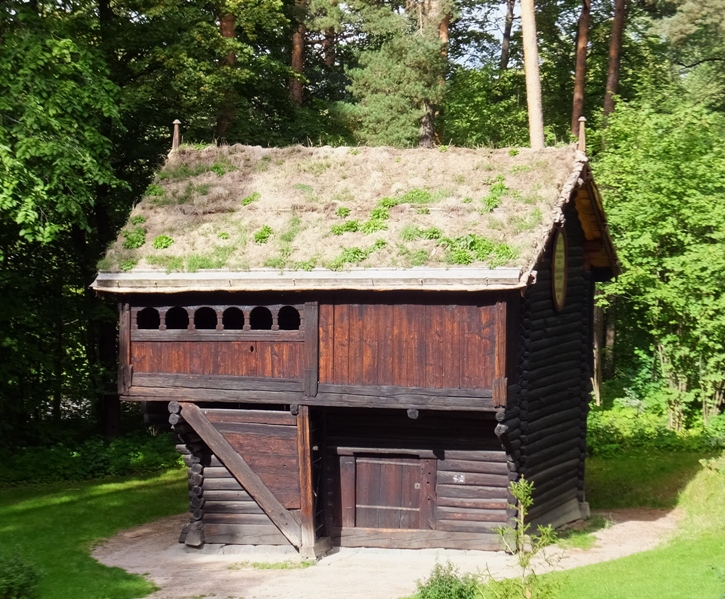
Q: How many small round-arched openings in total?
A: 6